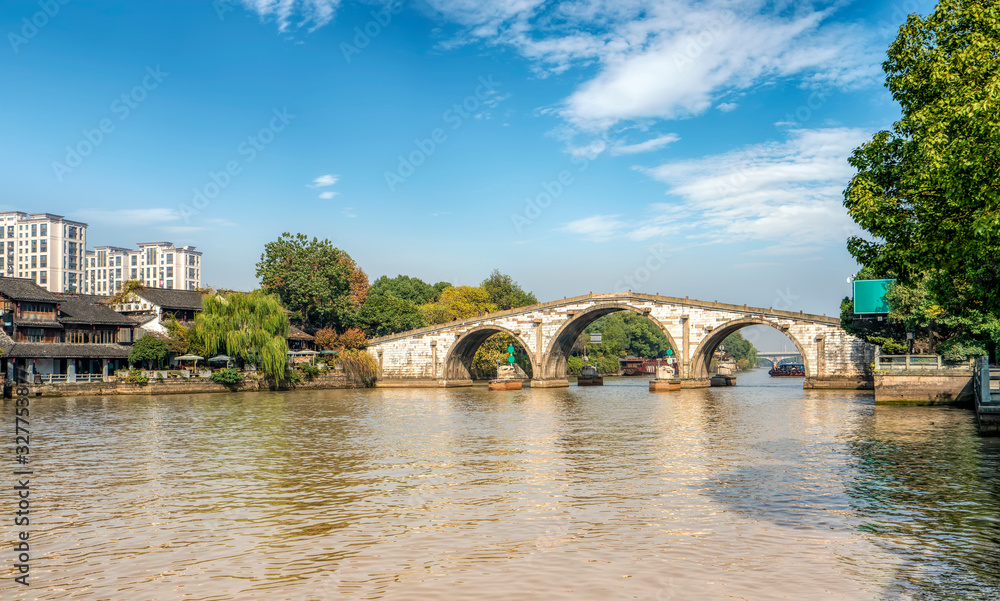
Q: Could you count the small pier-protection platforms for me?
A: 4